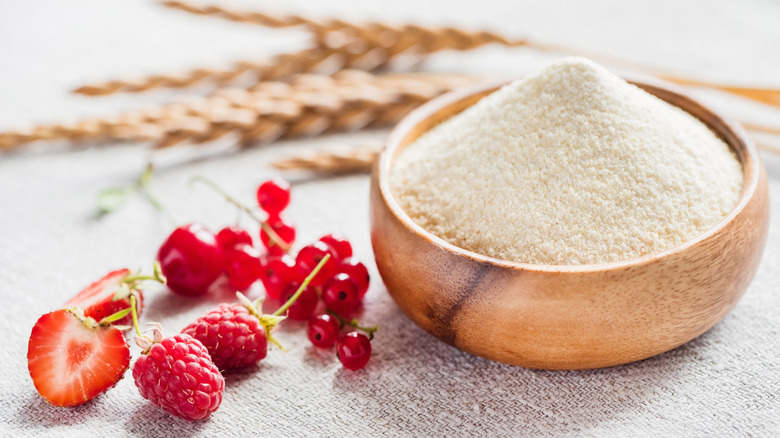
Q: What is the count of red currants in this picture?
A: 12